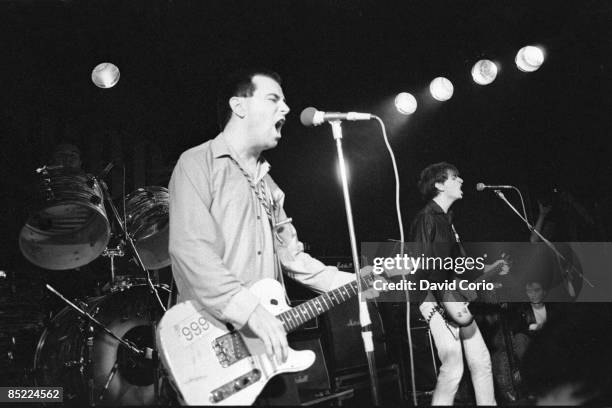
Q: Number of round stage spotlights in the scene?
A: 5